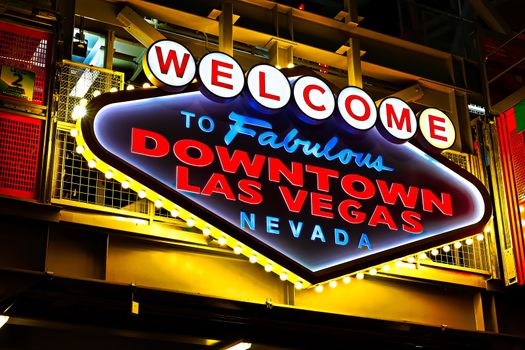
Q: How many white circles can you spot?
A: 7